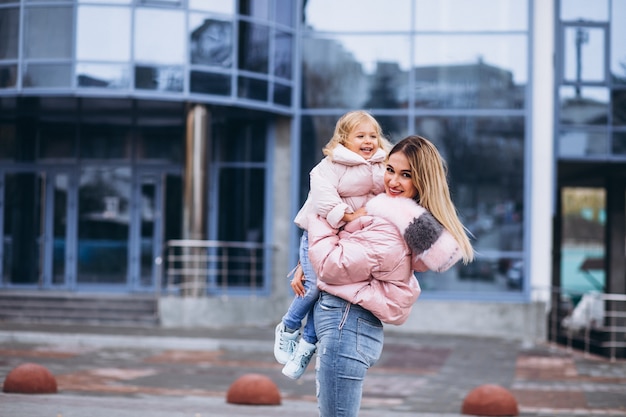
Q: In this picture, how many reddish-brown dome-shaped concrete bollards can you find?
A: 3